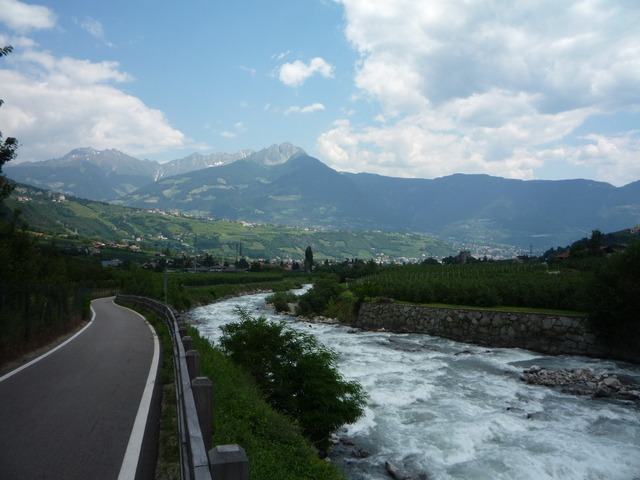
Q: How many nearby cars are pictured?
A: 0